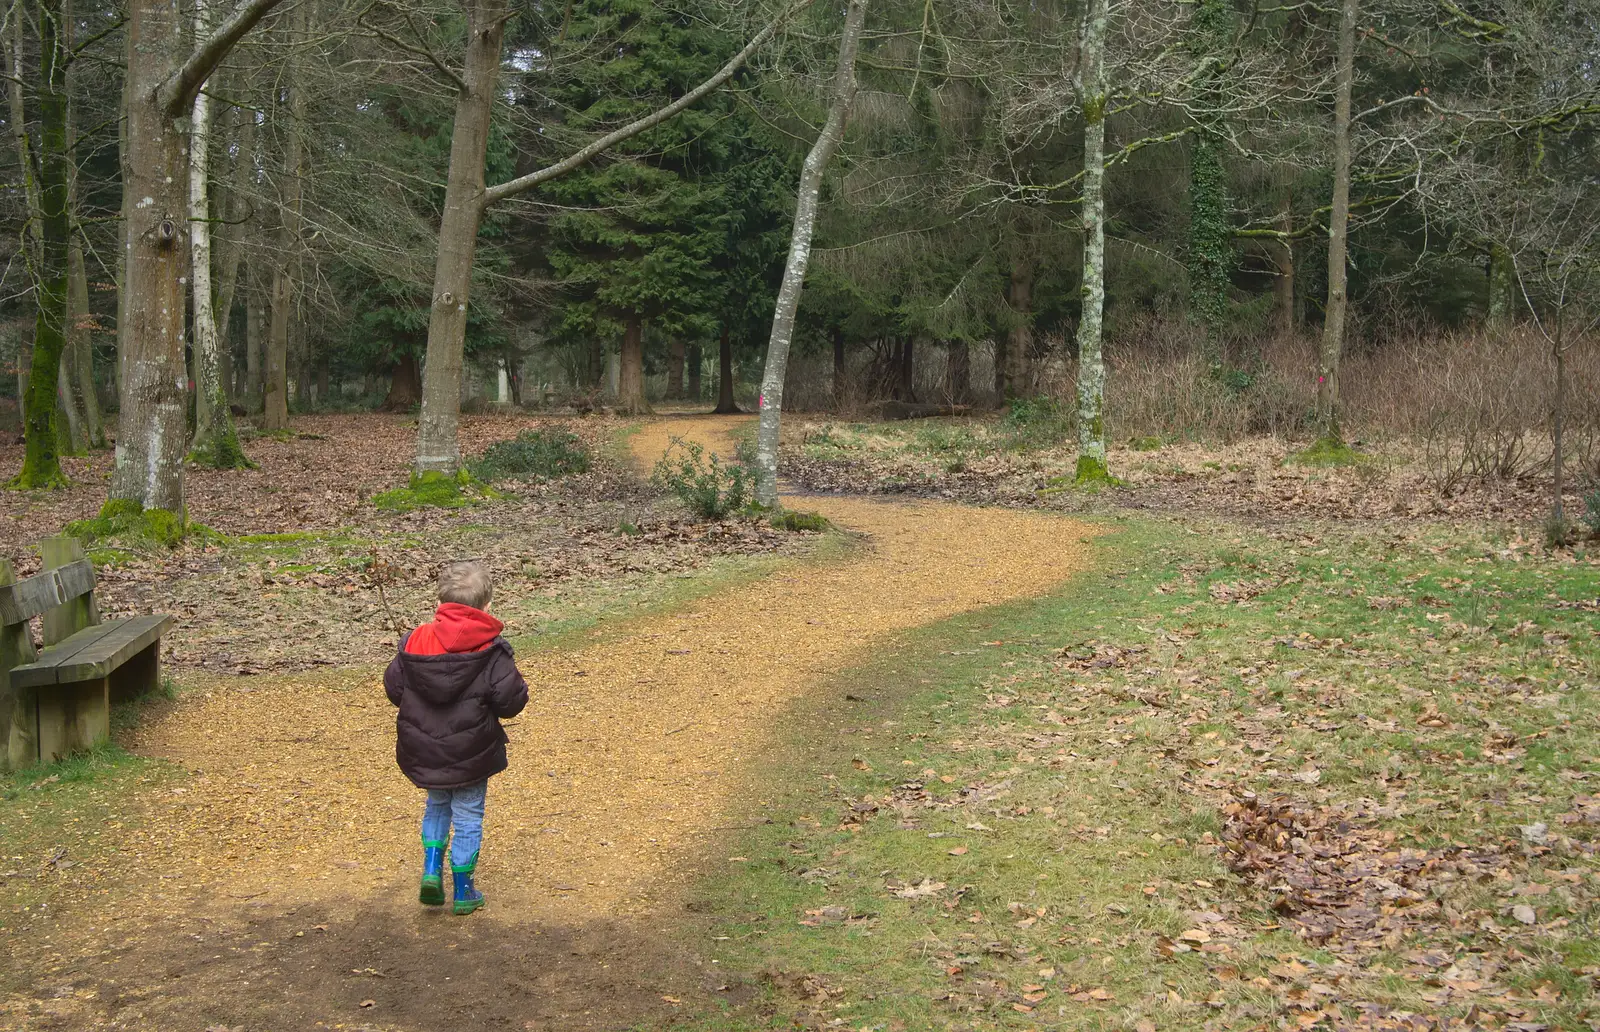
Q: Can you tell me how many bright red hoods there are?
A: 1